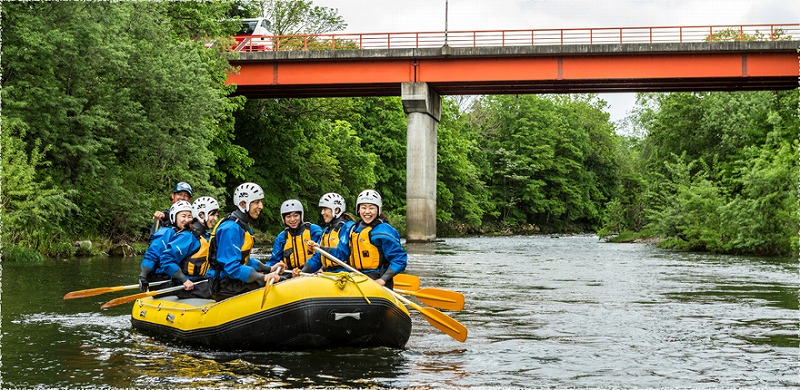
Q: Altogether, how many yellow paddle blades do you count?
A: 6